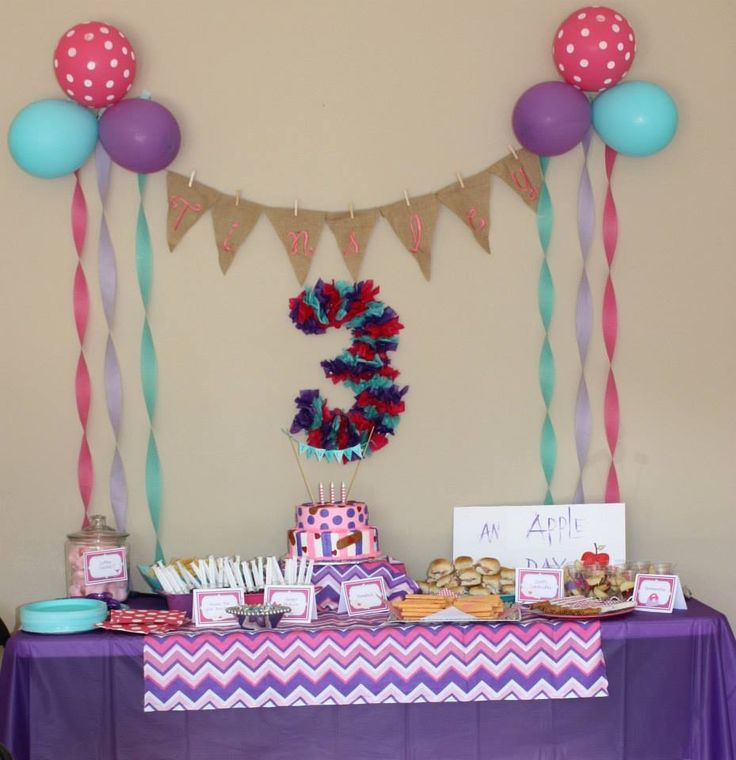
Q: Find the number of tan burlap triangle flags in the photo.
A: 7